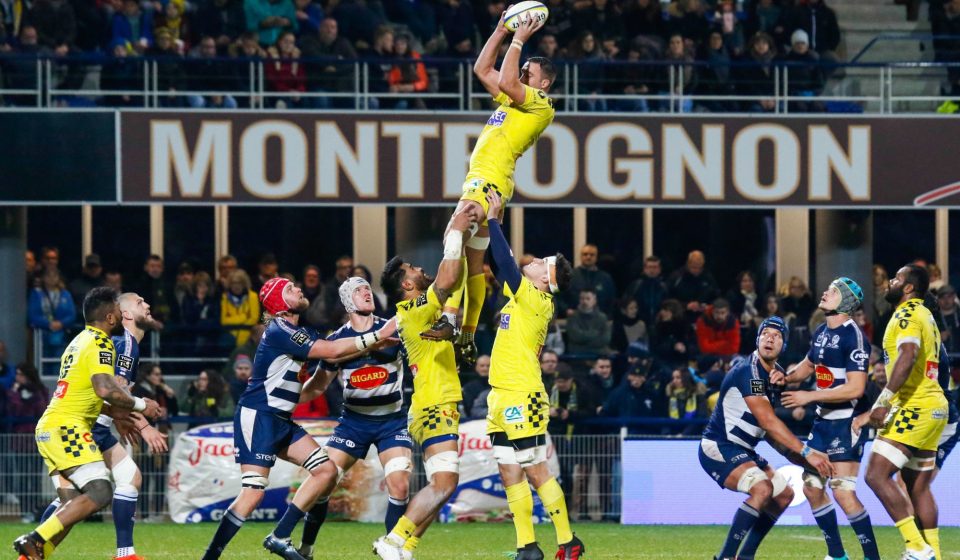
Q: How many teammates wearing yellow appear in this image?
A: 5